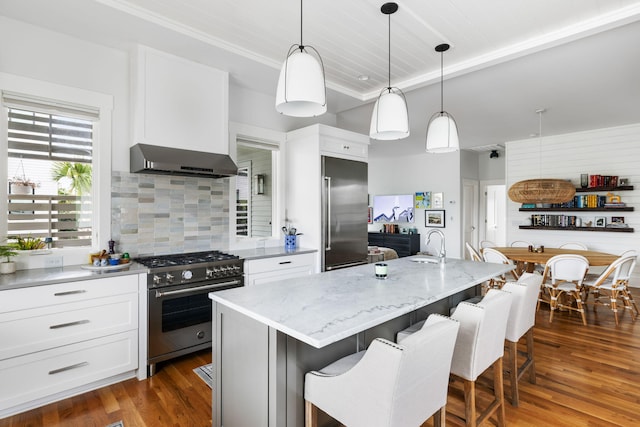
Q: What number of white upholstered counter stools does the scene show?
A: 3